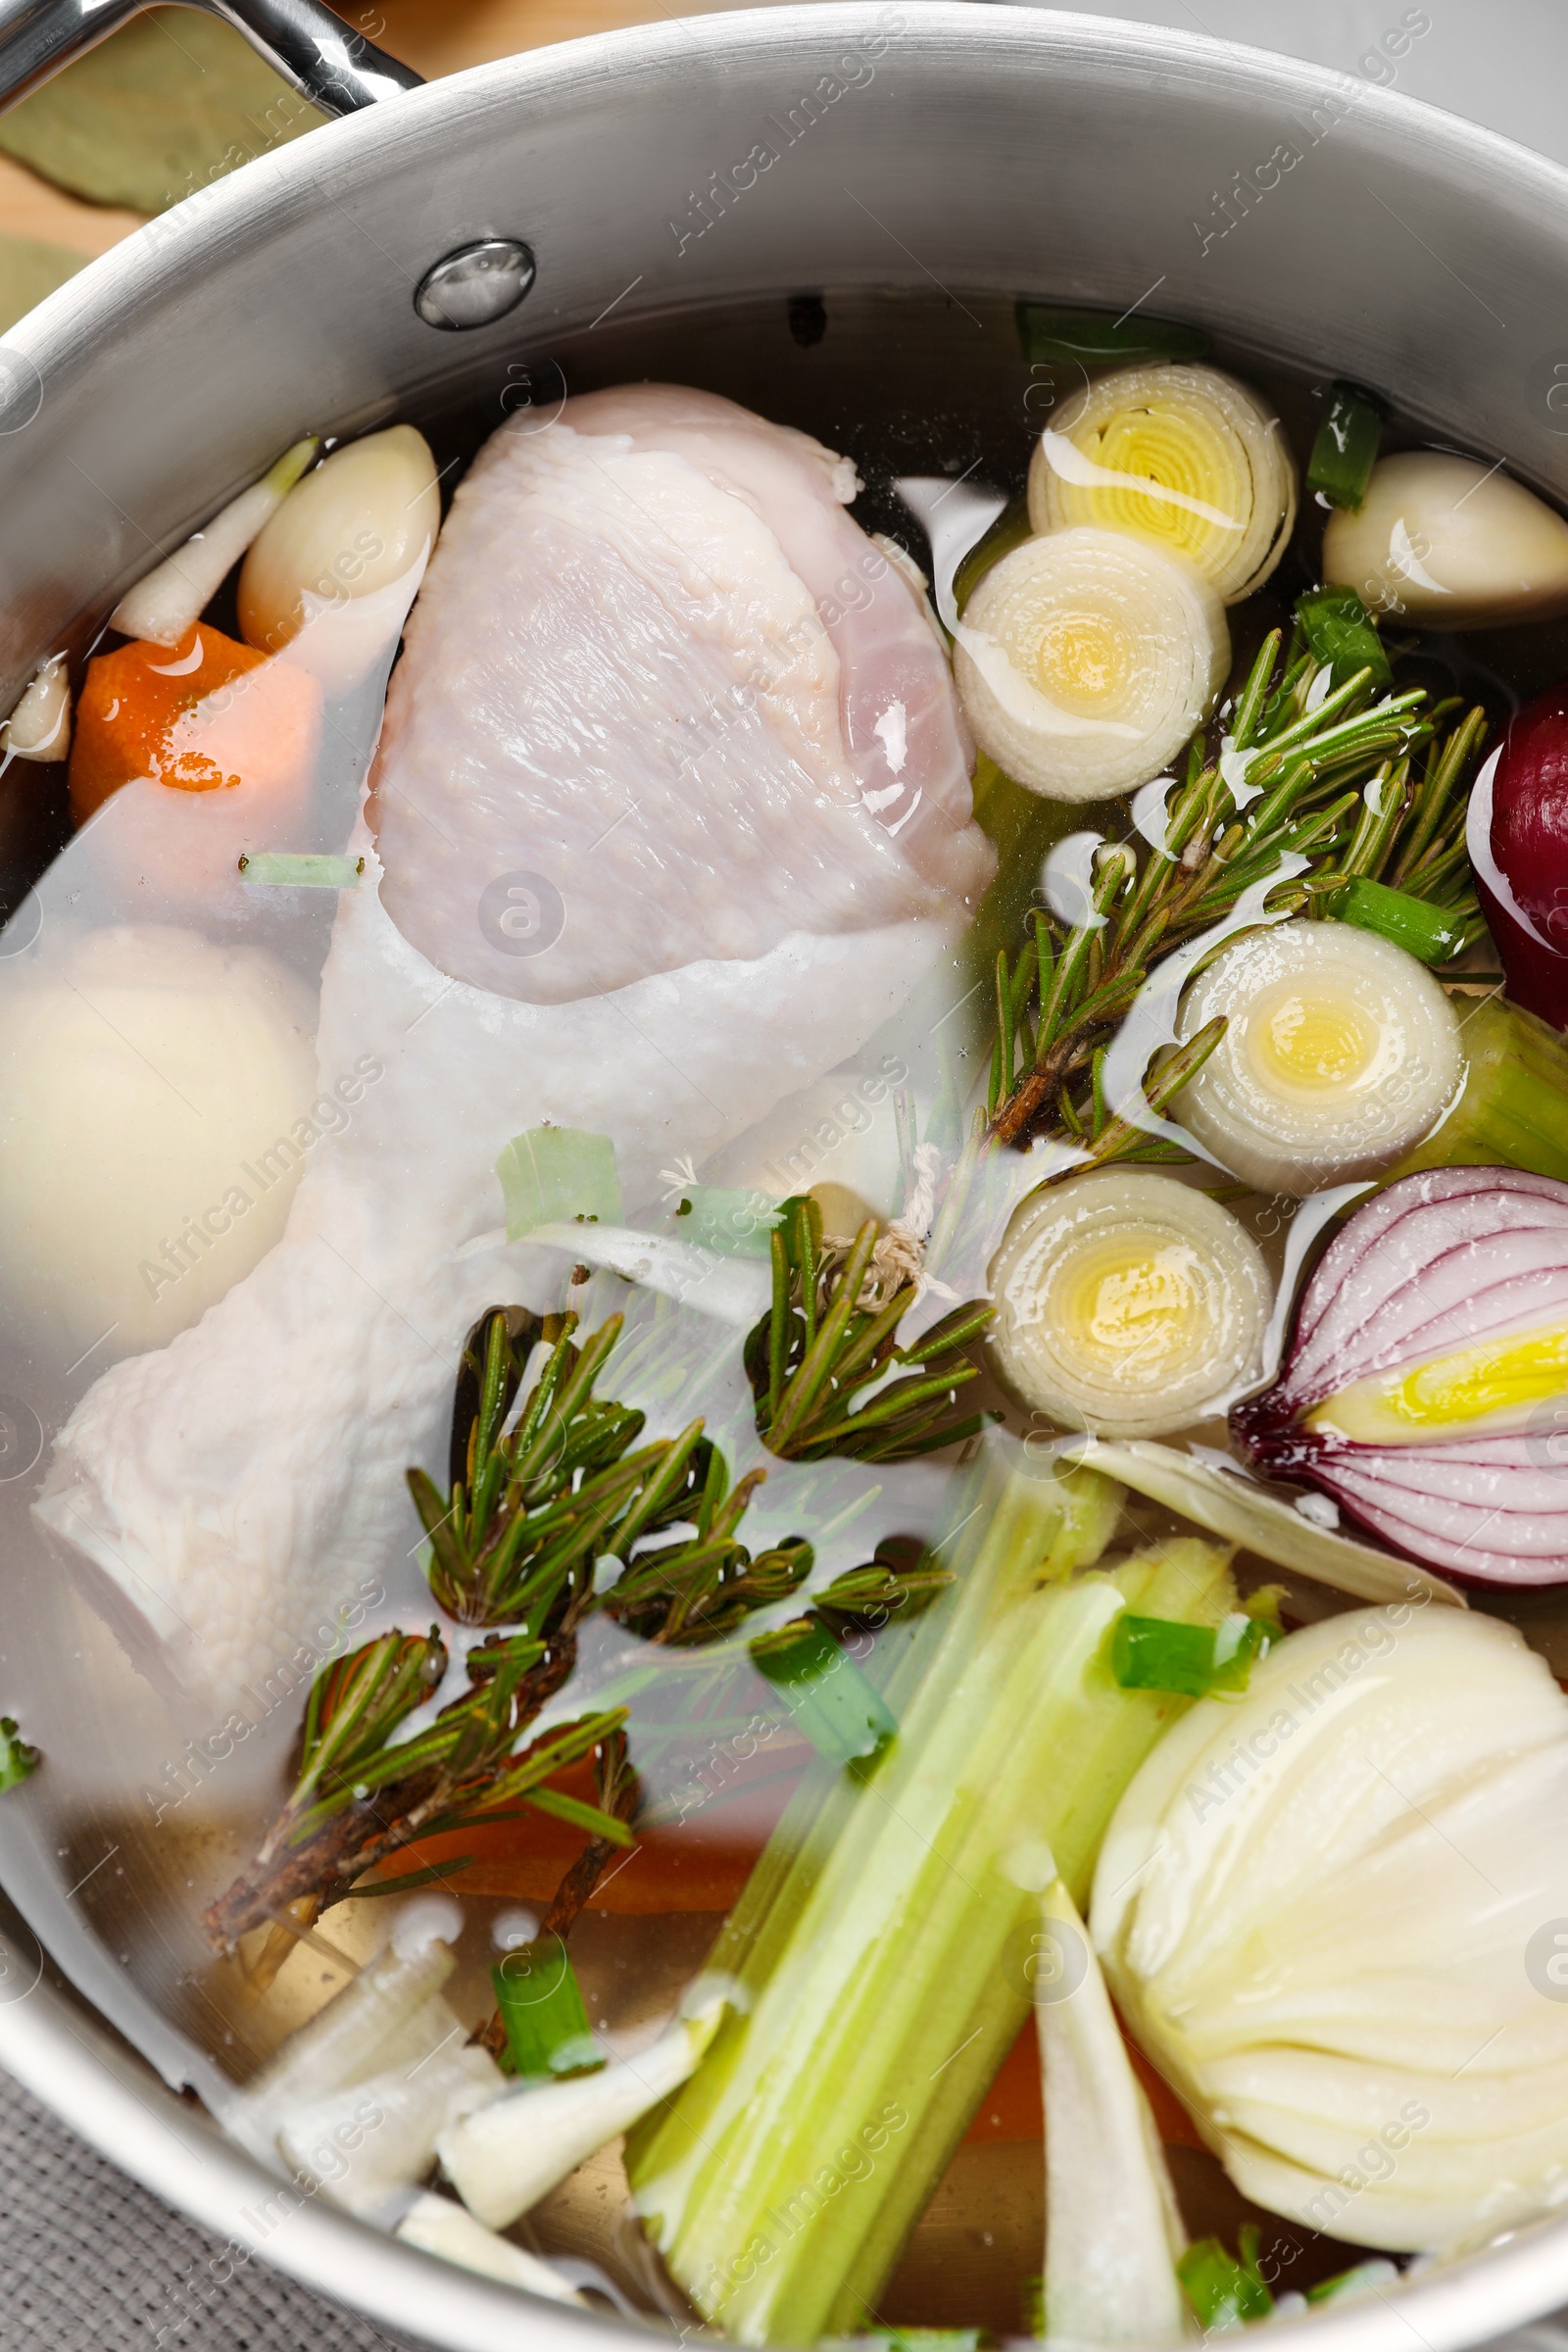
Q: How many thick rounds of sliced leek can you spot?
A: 4